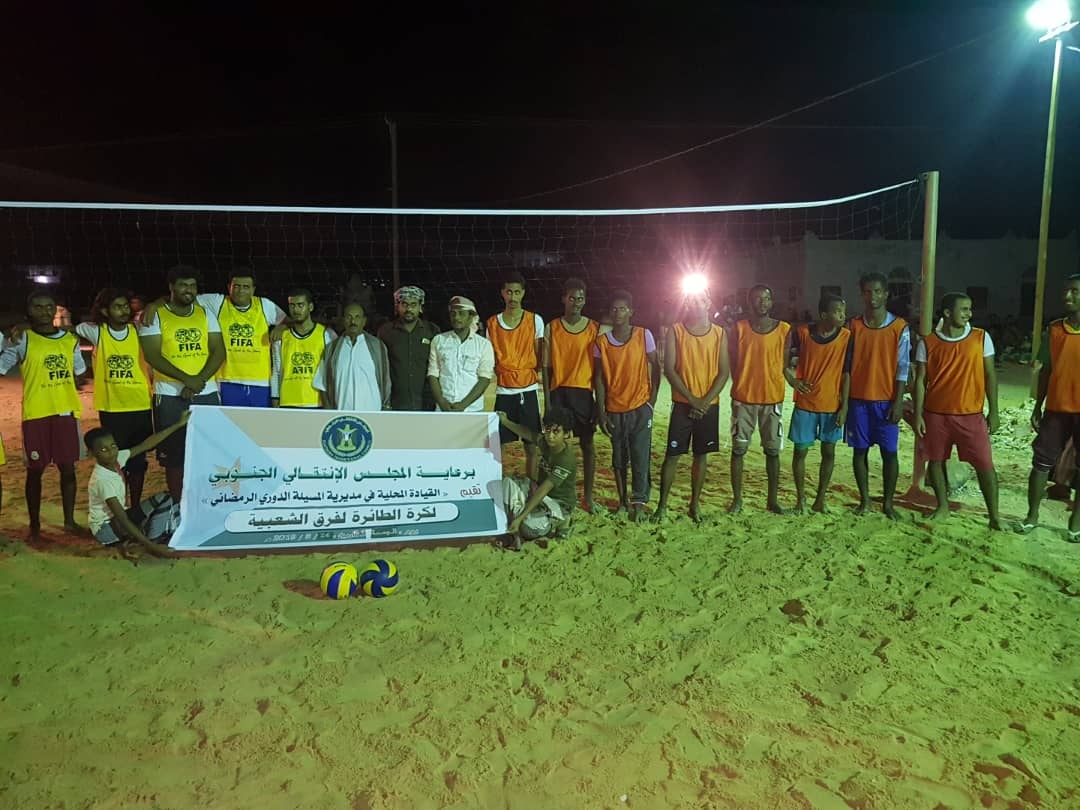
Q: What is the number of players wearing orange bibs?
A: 9